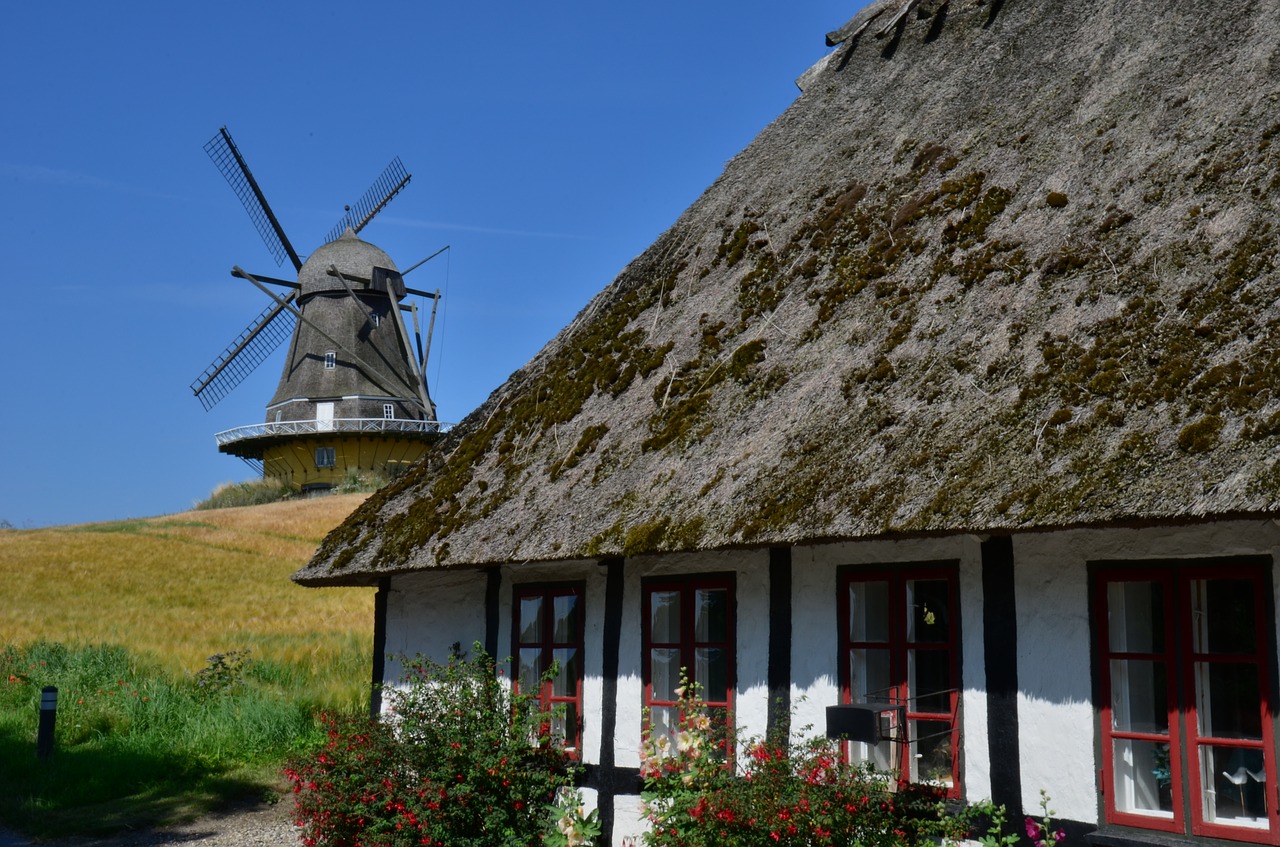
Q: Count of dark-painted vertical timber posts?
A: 5